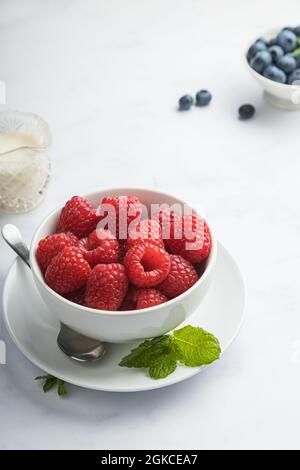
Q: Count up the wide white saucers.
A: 1